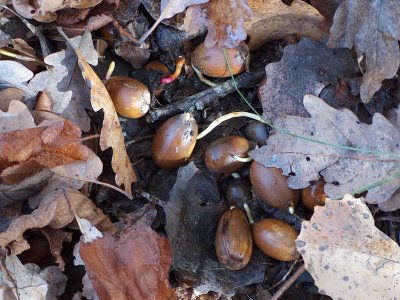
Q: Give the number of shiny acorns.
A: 8